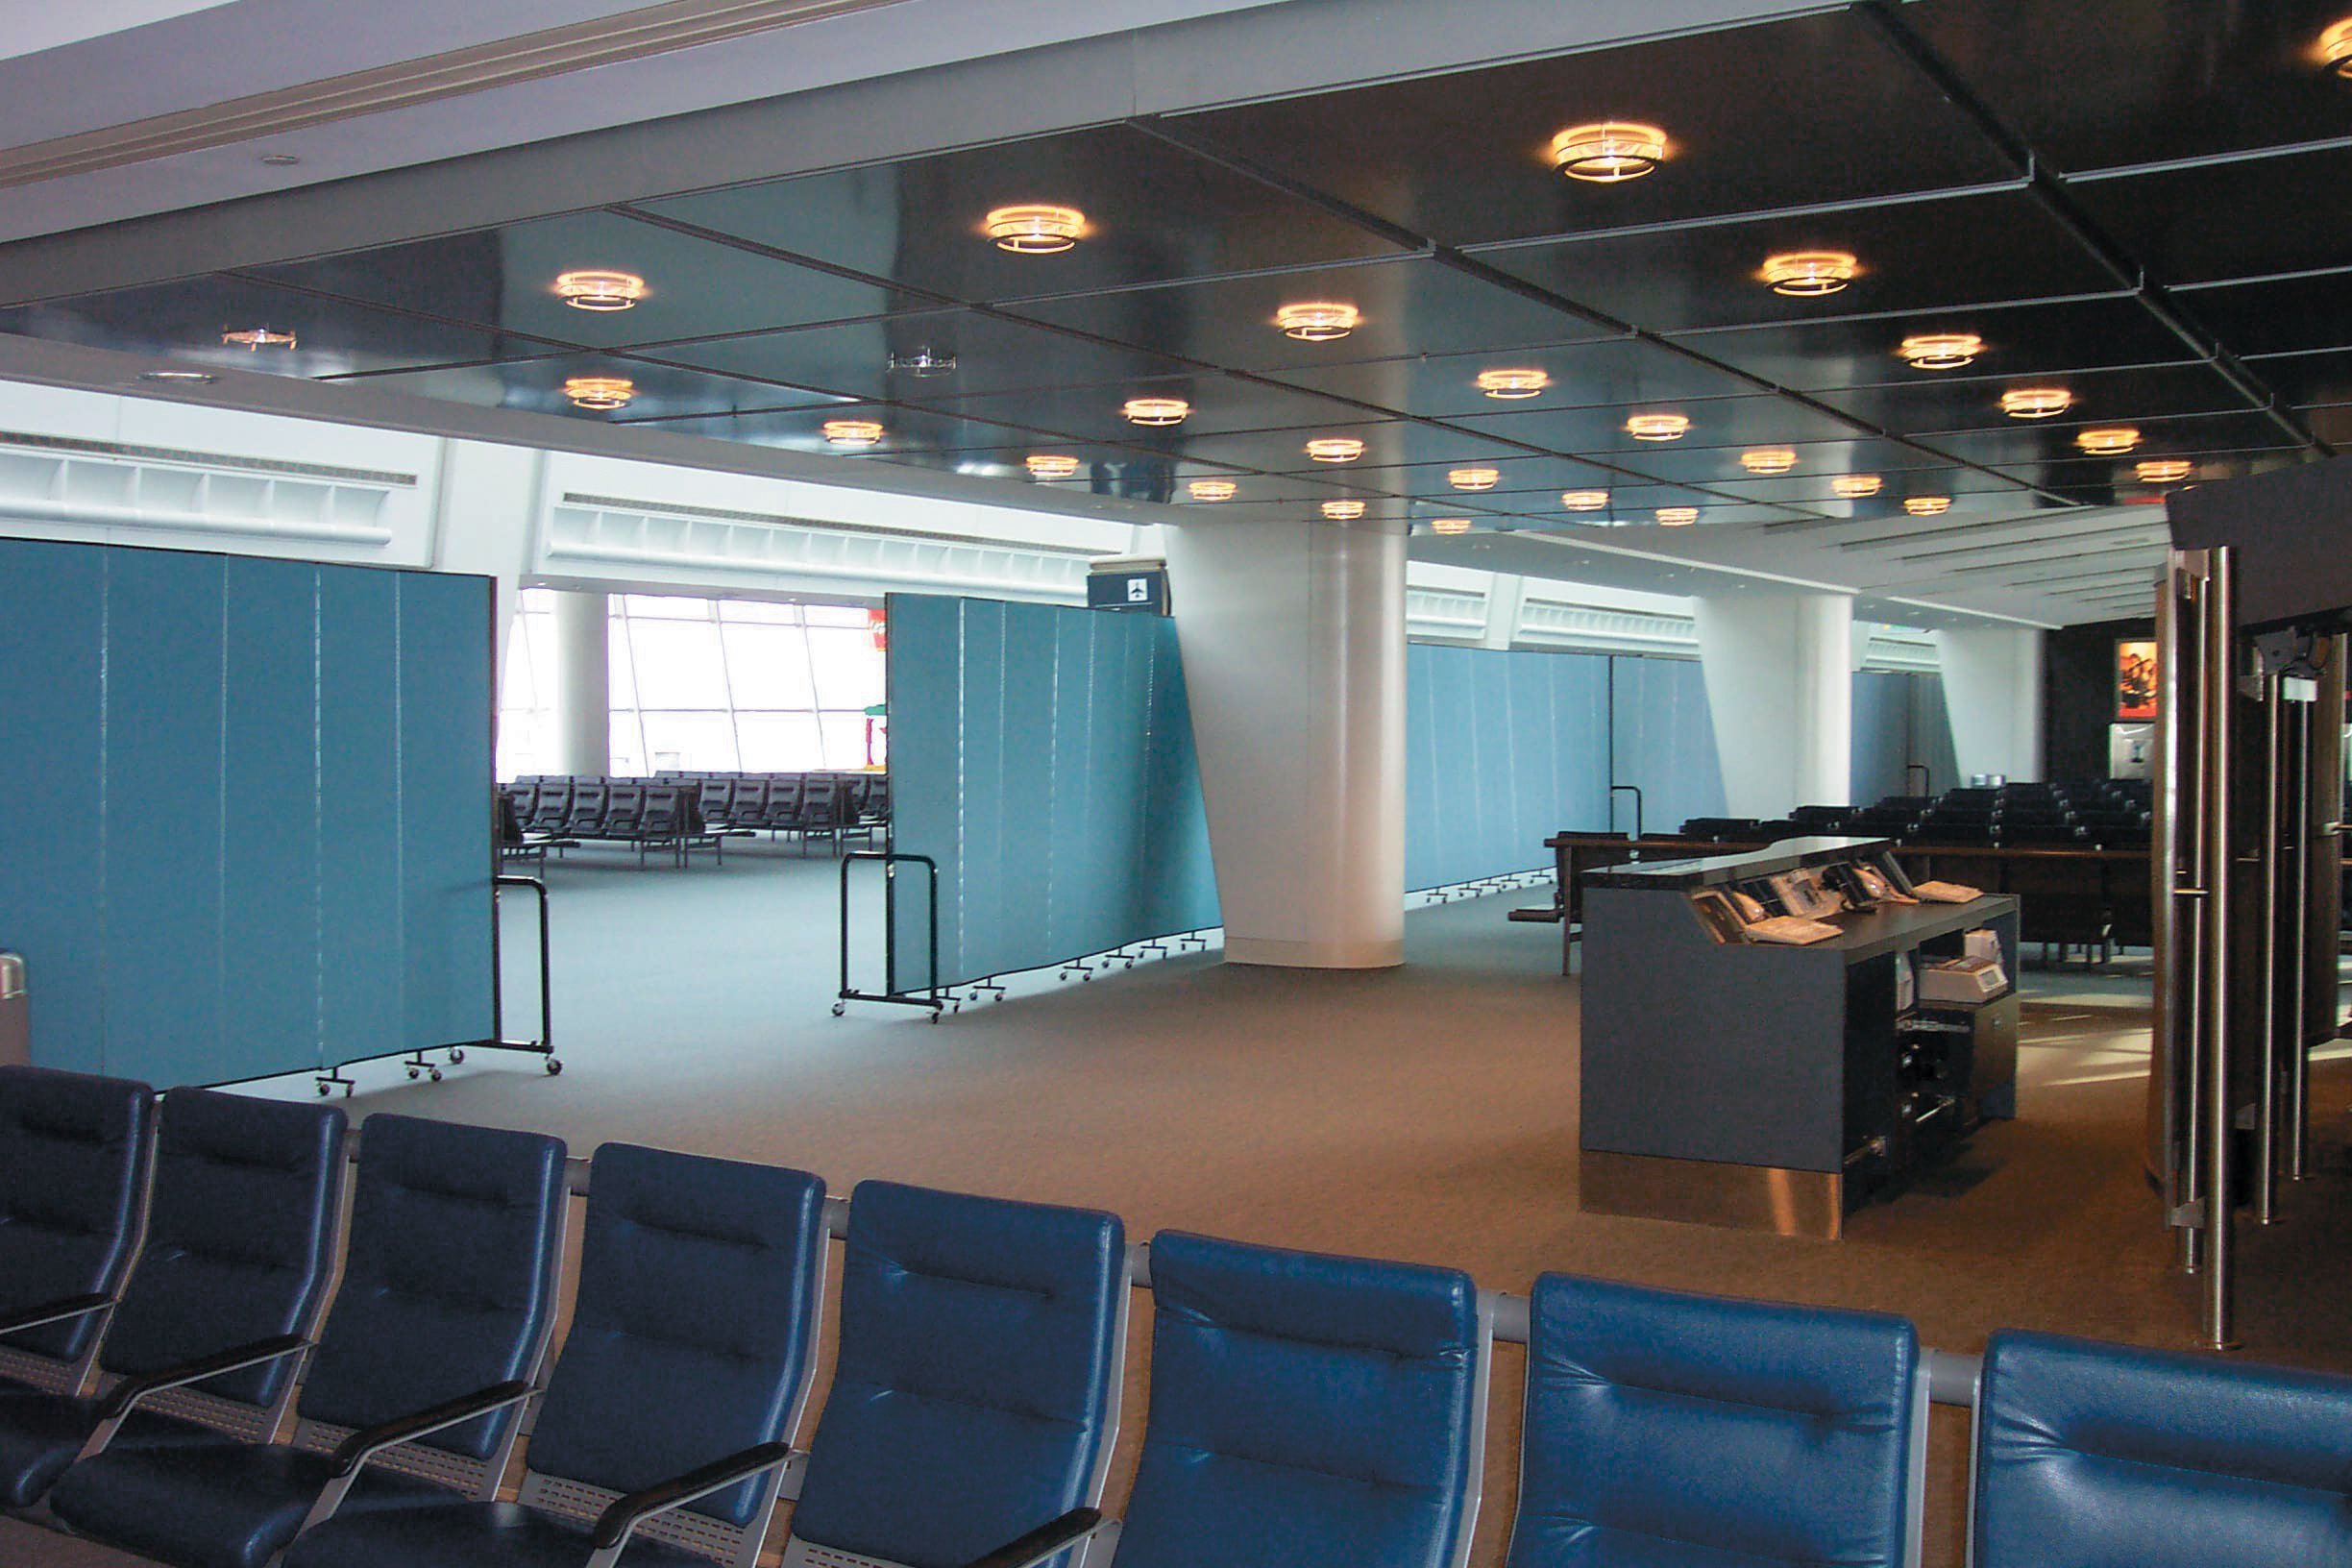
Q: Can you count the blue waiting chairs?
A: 8